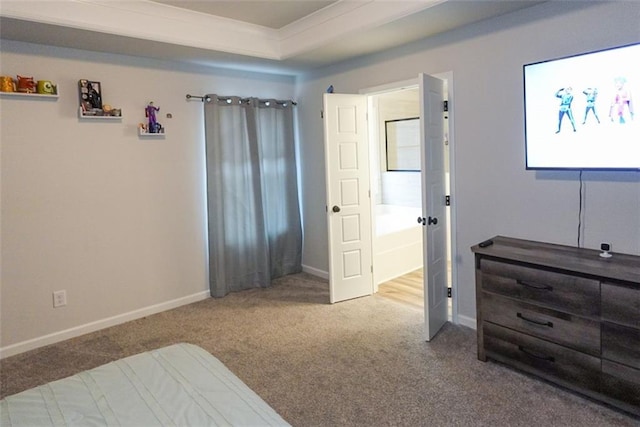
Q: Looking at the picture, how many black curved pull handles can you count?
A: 3